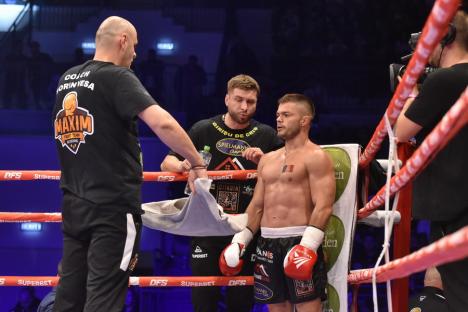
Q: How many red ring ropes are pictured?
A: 6